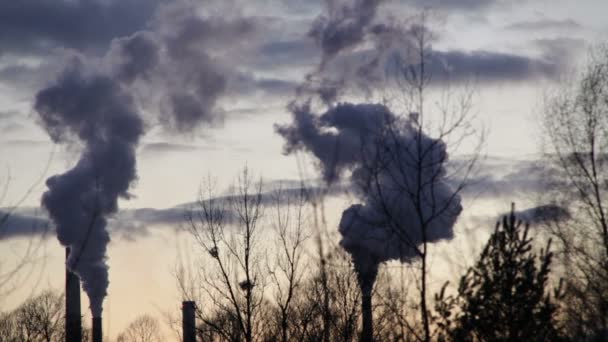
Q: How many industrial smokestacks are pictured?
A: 4